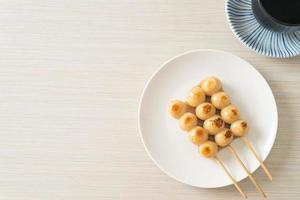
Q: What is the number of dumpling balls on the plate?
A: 12